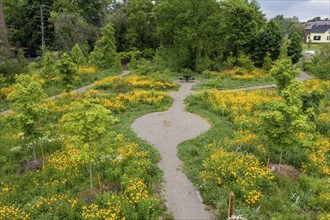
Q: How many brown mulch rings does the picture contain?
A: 3